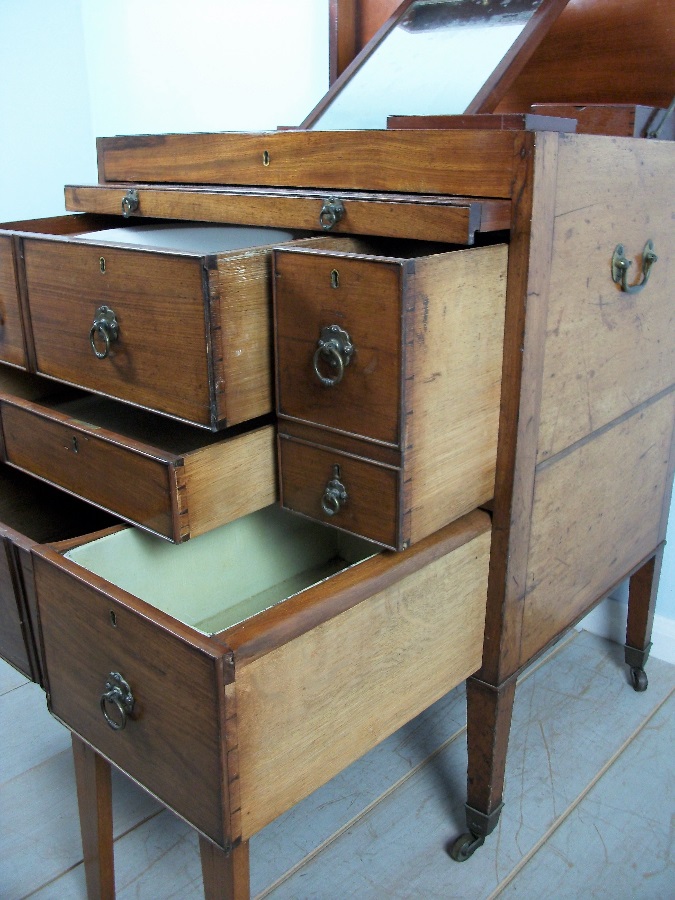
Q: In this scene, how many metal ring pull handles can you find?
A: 6